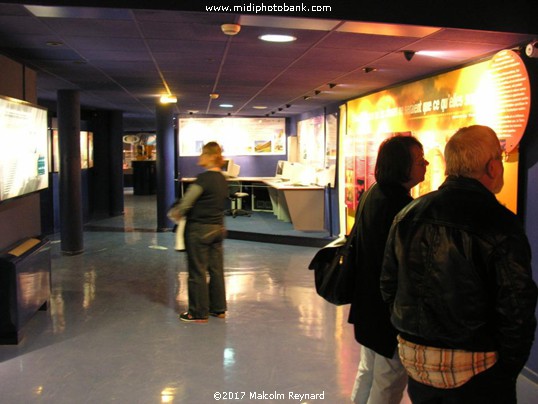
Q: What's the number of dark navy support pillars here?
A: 3